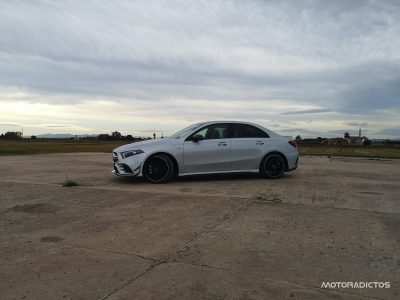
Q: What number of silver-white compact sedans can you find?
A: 1